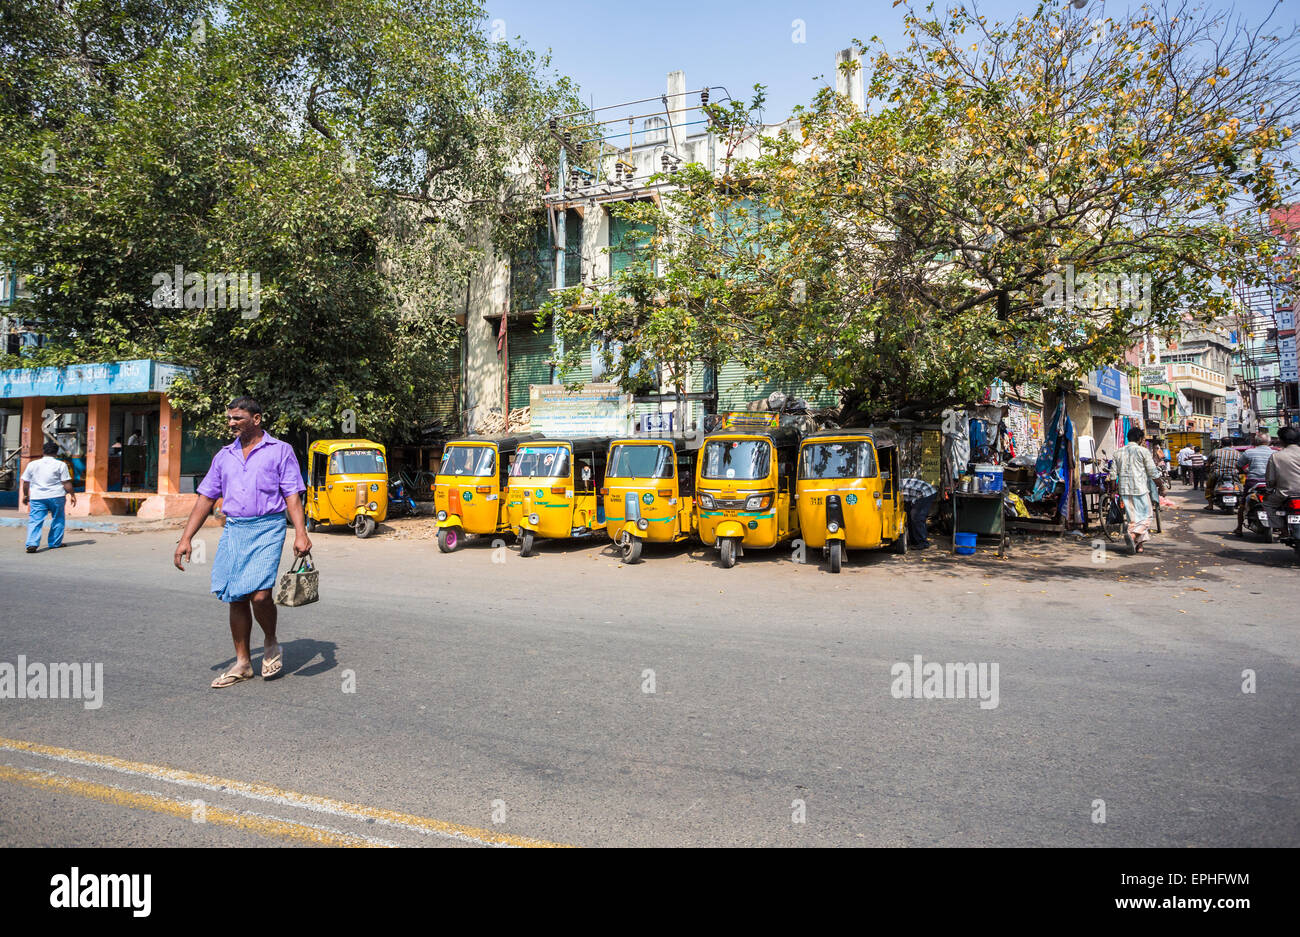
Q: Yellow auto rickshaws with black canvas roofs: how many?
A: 5